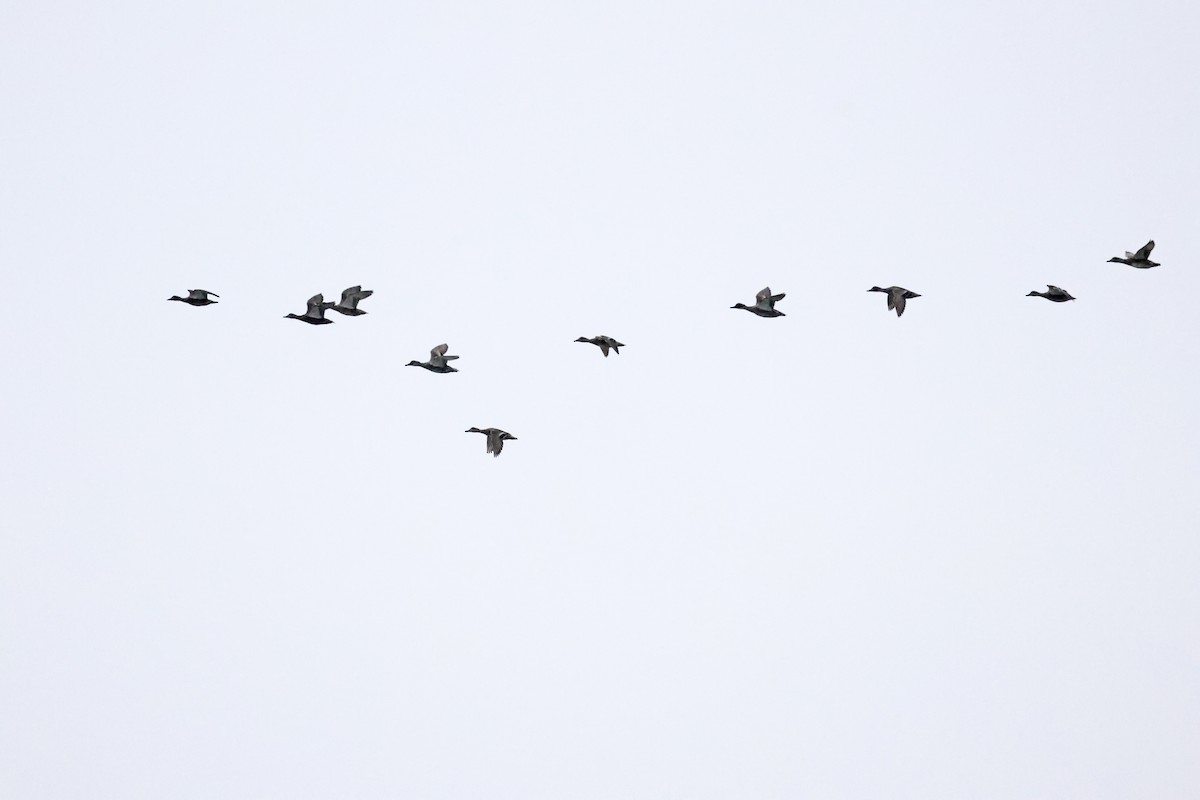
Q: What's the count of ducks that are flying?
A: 10